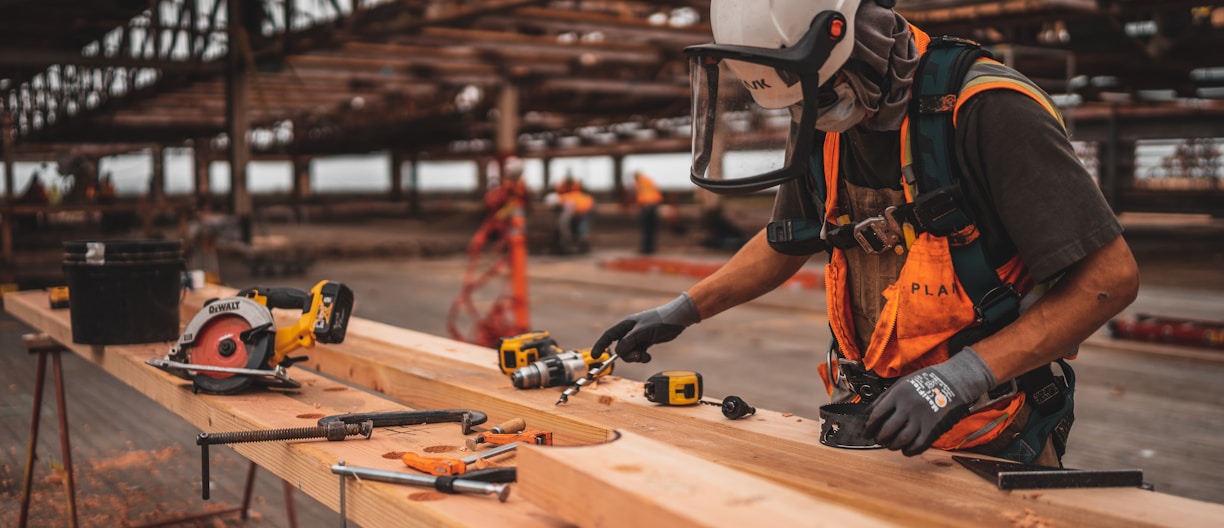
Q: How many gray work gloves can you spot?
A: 2